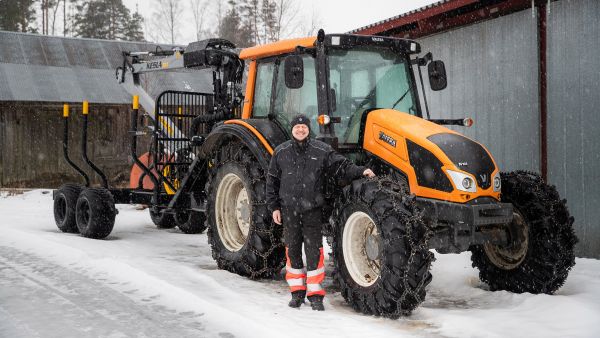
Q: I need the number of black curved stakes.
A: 3